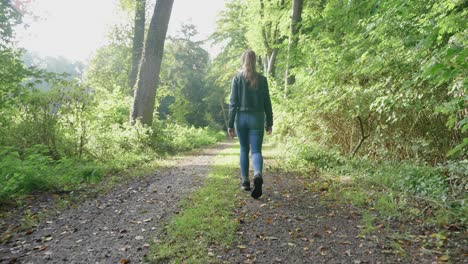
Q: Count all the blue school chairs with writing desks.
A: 0